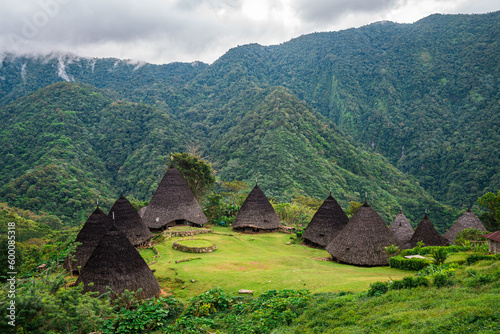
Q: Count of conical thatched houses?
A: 10